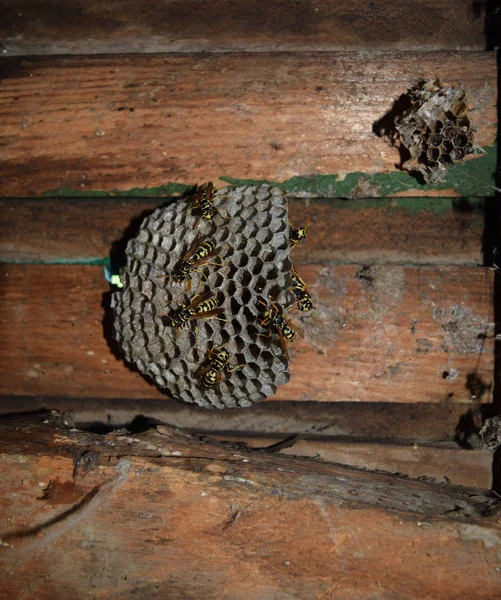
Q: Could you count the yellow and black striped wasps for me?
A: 7